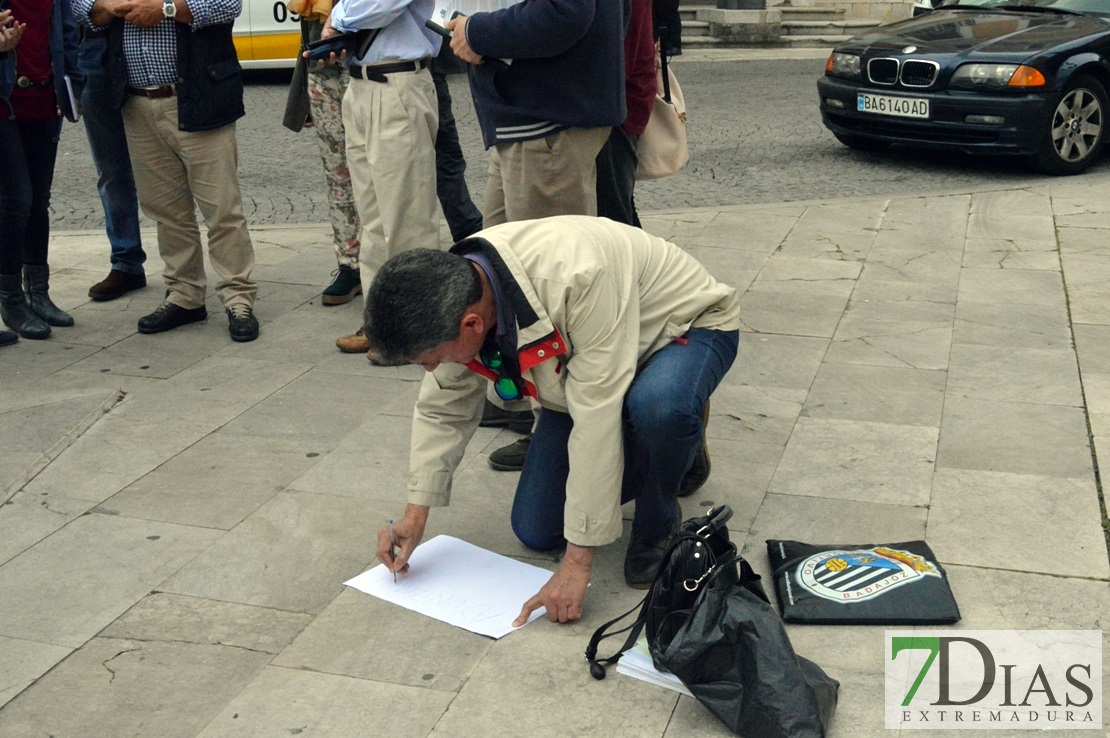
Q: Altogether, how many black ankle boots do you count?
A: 2